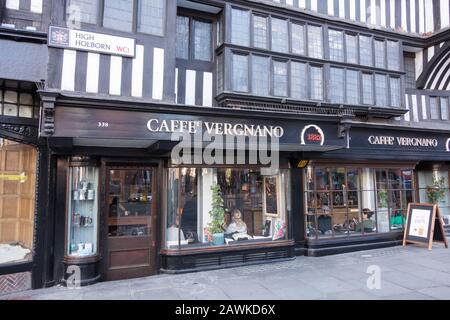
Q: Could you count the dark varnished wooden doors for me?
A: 1